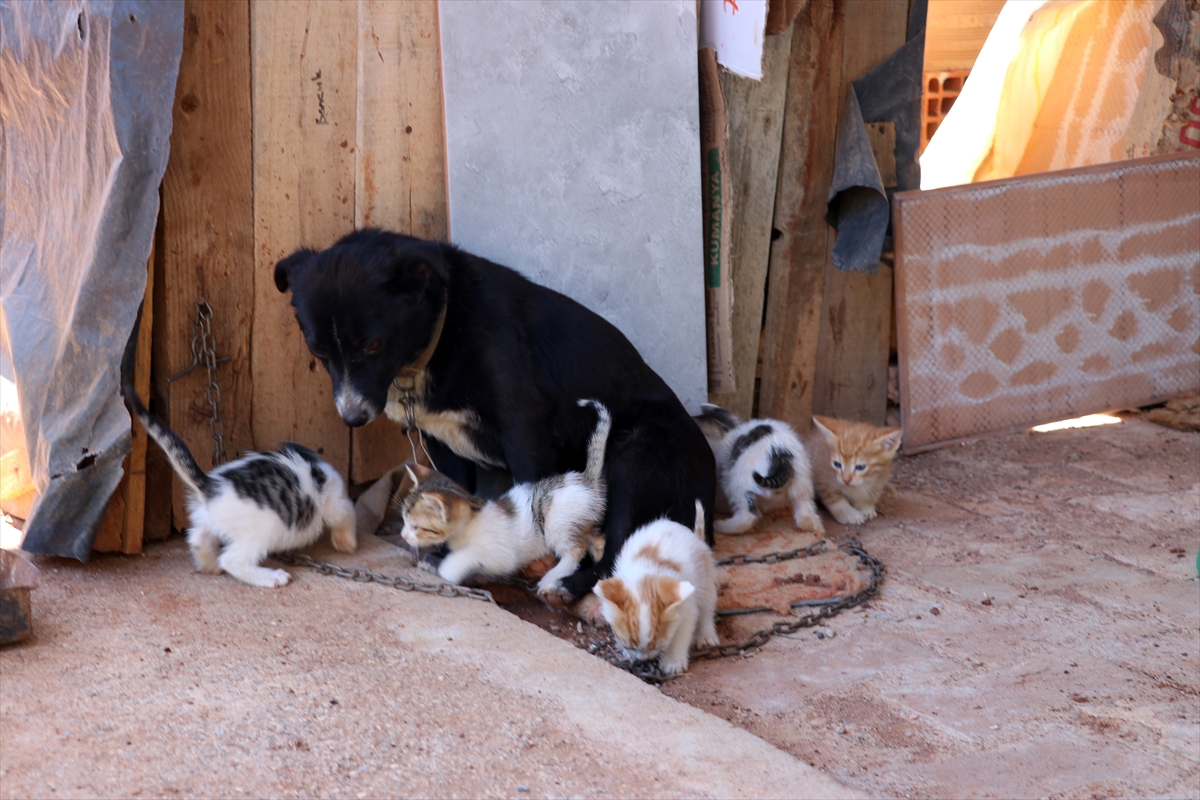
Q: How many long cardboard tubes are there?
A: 1